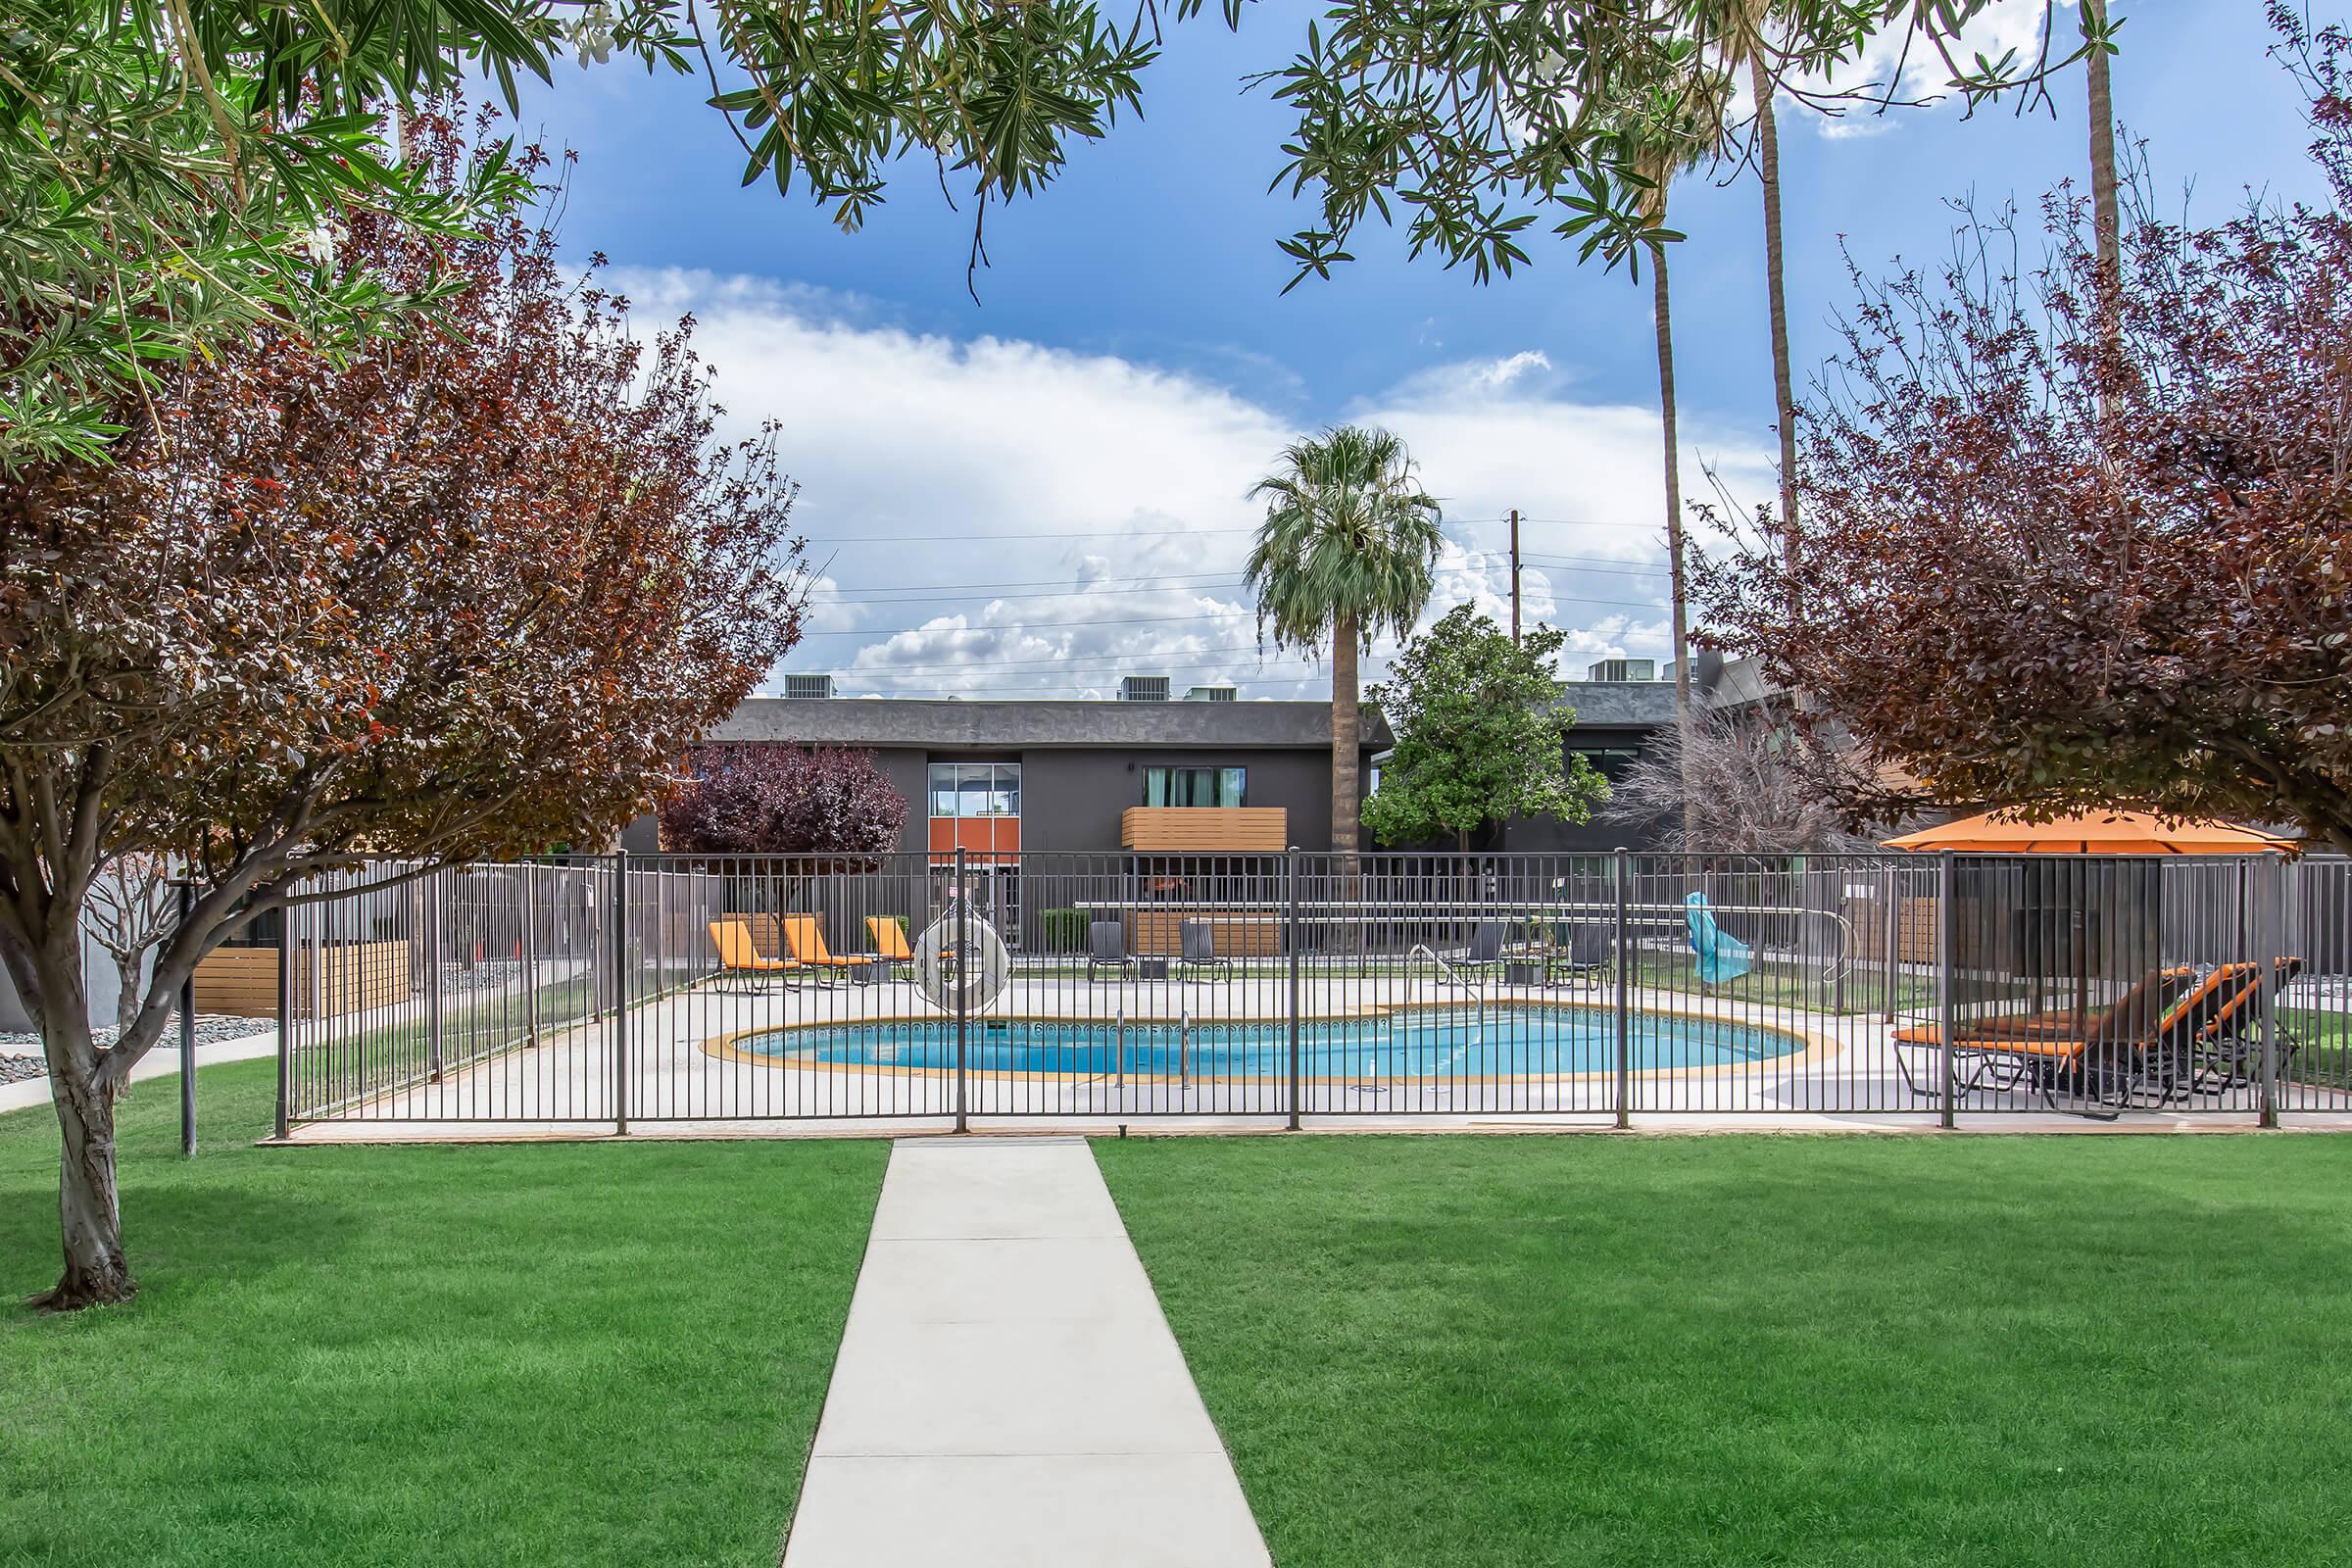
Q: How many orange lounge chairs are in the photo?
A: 6